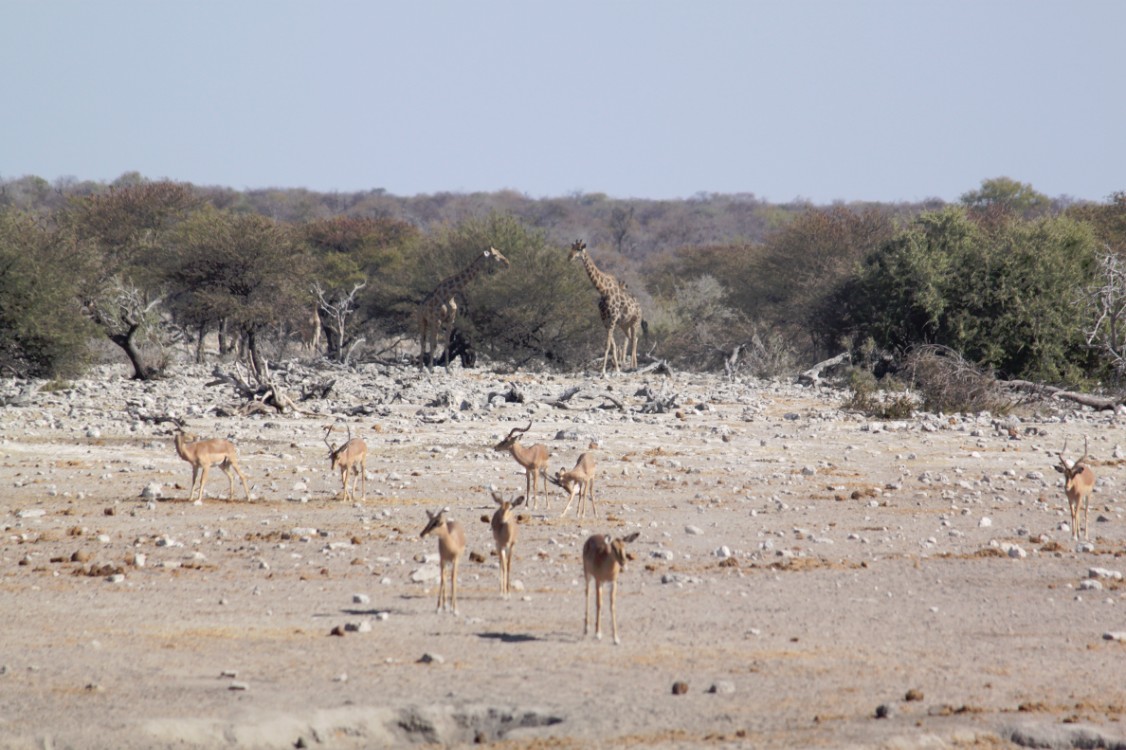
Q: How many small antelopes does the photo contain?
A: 8